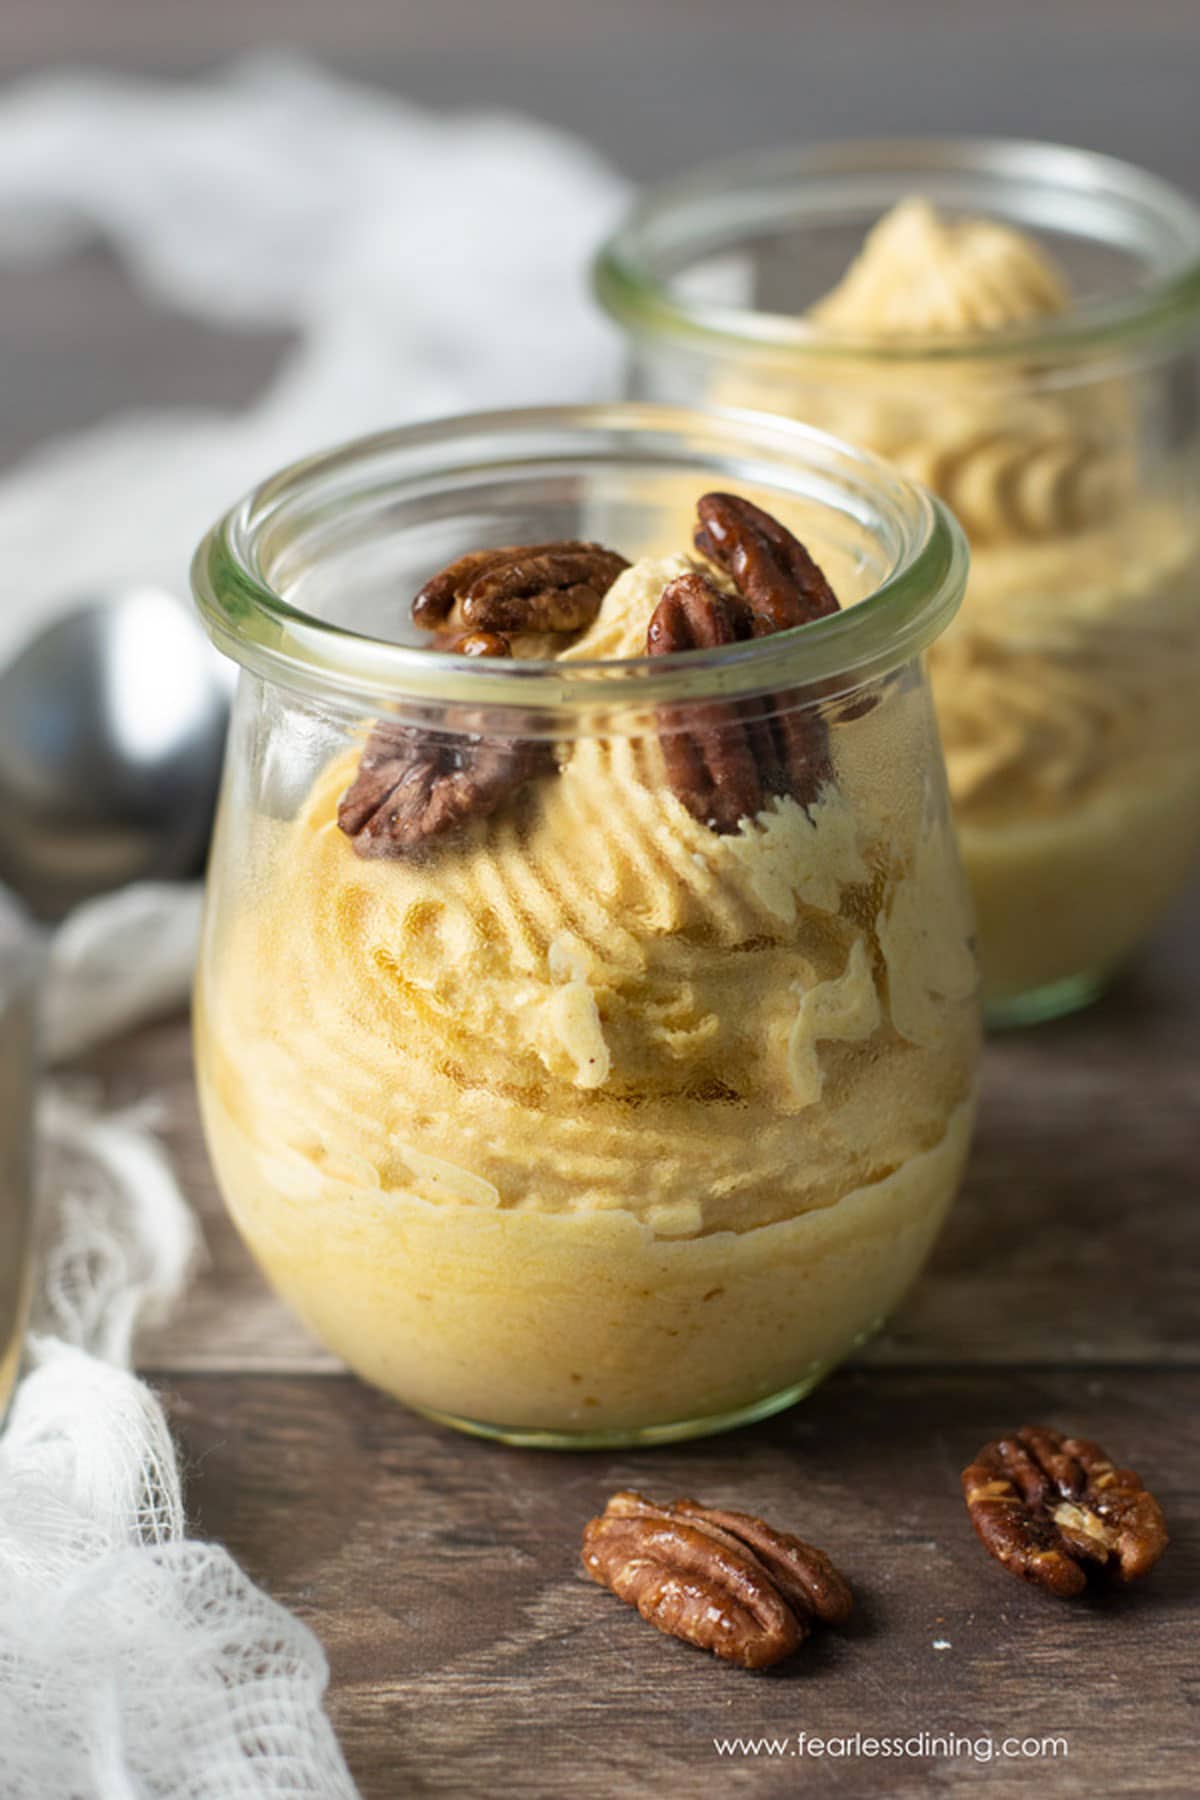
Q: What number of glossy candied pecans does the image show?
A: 6